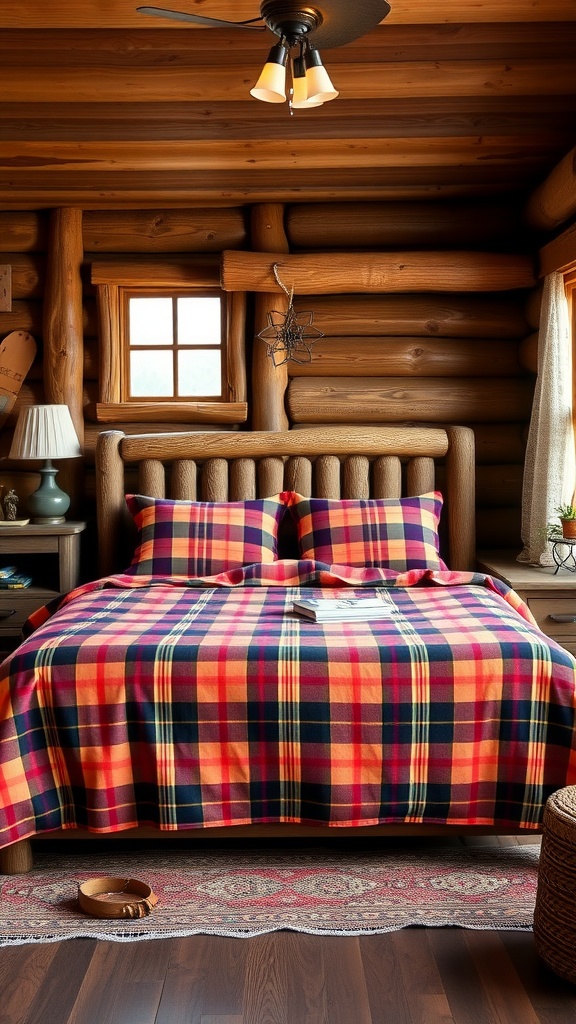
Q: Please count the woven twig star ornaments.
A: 1